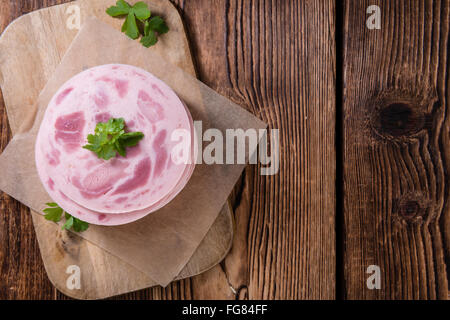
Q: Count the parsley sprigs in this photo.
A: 3